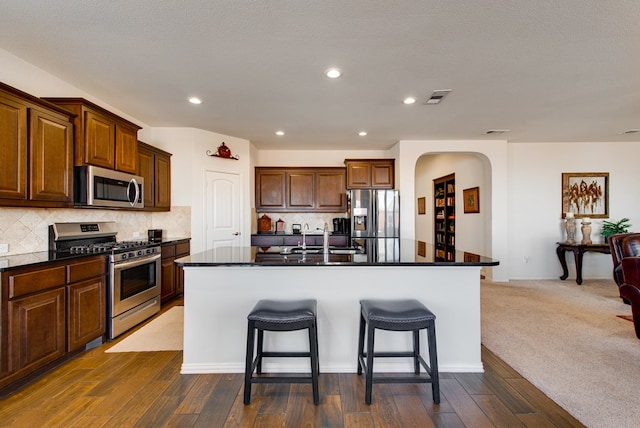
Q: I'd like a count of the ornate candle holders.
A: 2